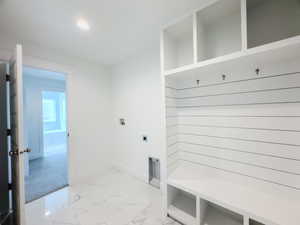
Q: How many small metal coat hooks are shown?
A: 3